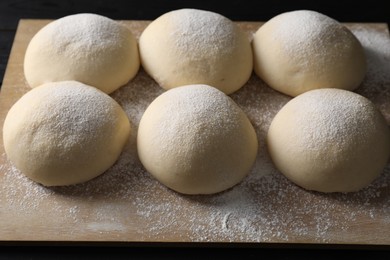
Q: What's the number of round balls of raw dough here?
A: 6